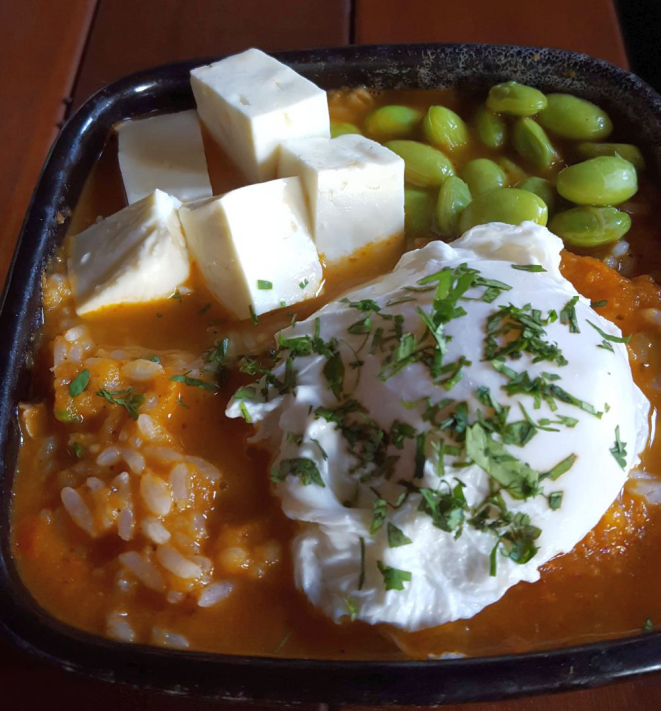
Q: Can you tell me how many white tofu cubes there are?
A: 5